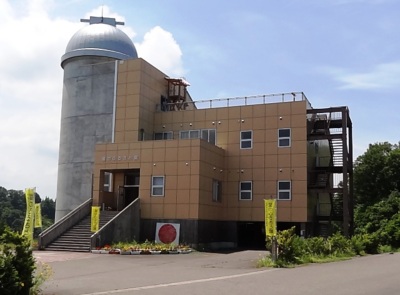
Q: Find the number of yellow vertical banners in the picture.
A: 4